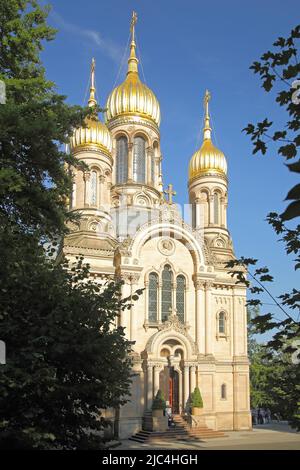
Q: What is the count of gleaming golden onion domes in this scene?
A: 3